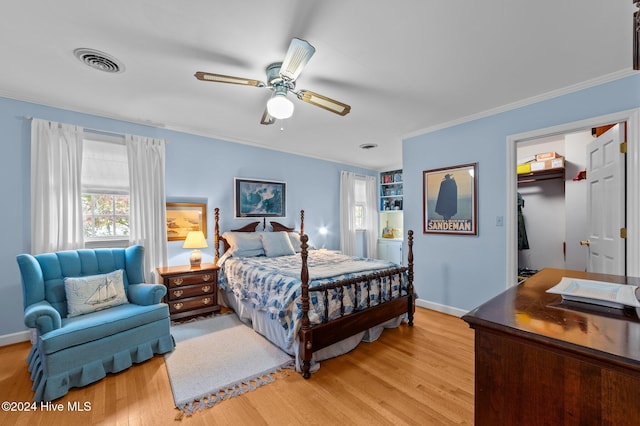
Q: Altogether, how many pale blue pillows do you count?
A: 3